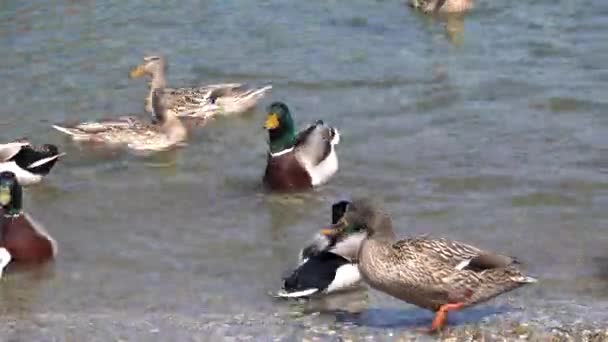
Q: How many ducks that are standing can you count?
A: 1